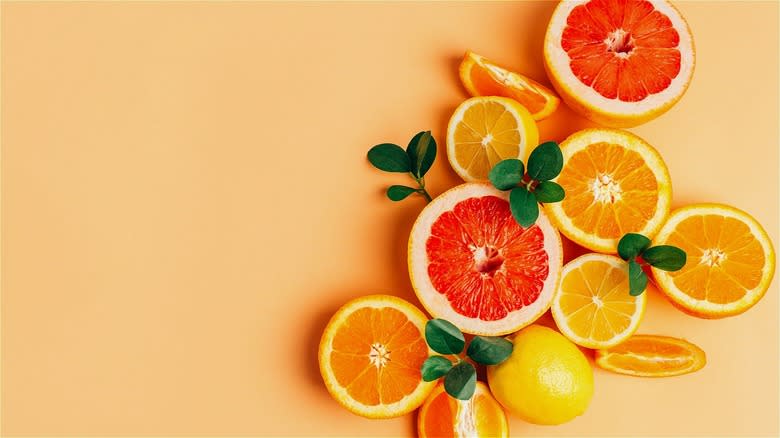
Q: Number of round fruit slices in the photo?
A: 7